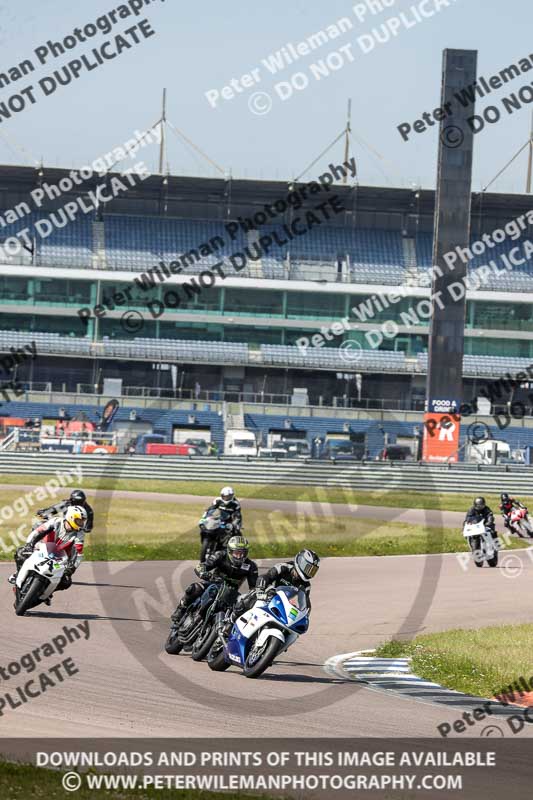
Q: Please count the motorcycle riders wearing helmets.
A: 7